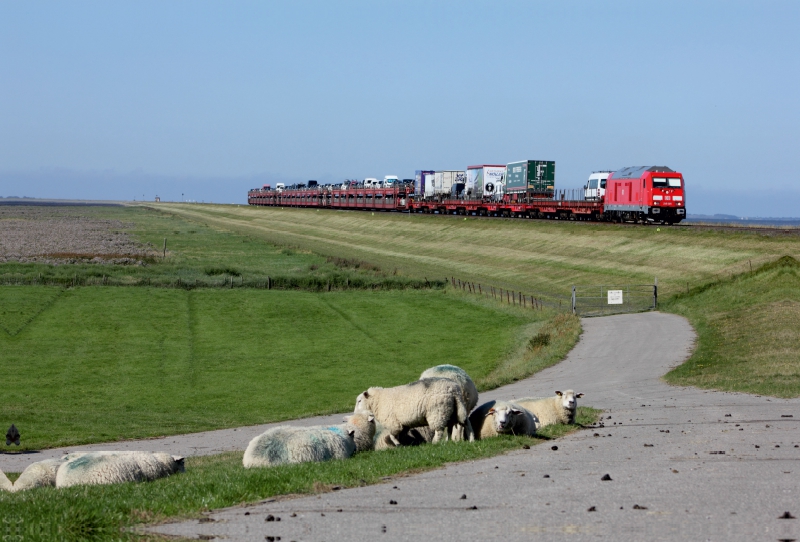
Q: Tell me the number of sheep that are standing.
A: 2